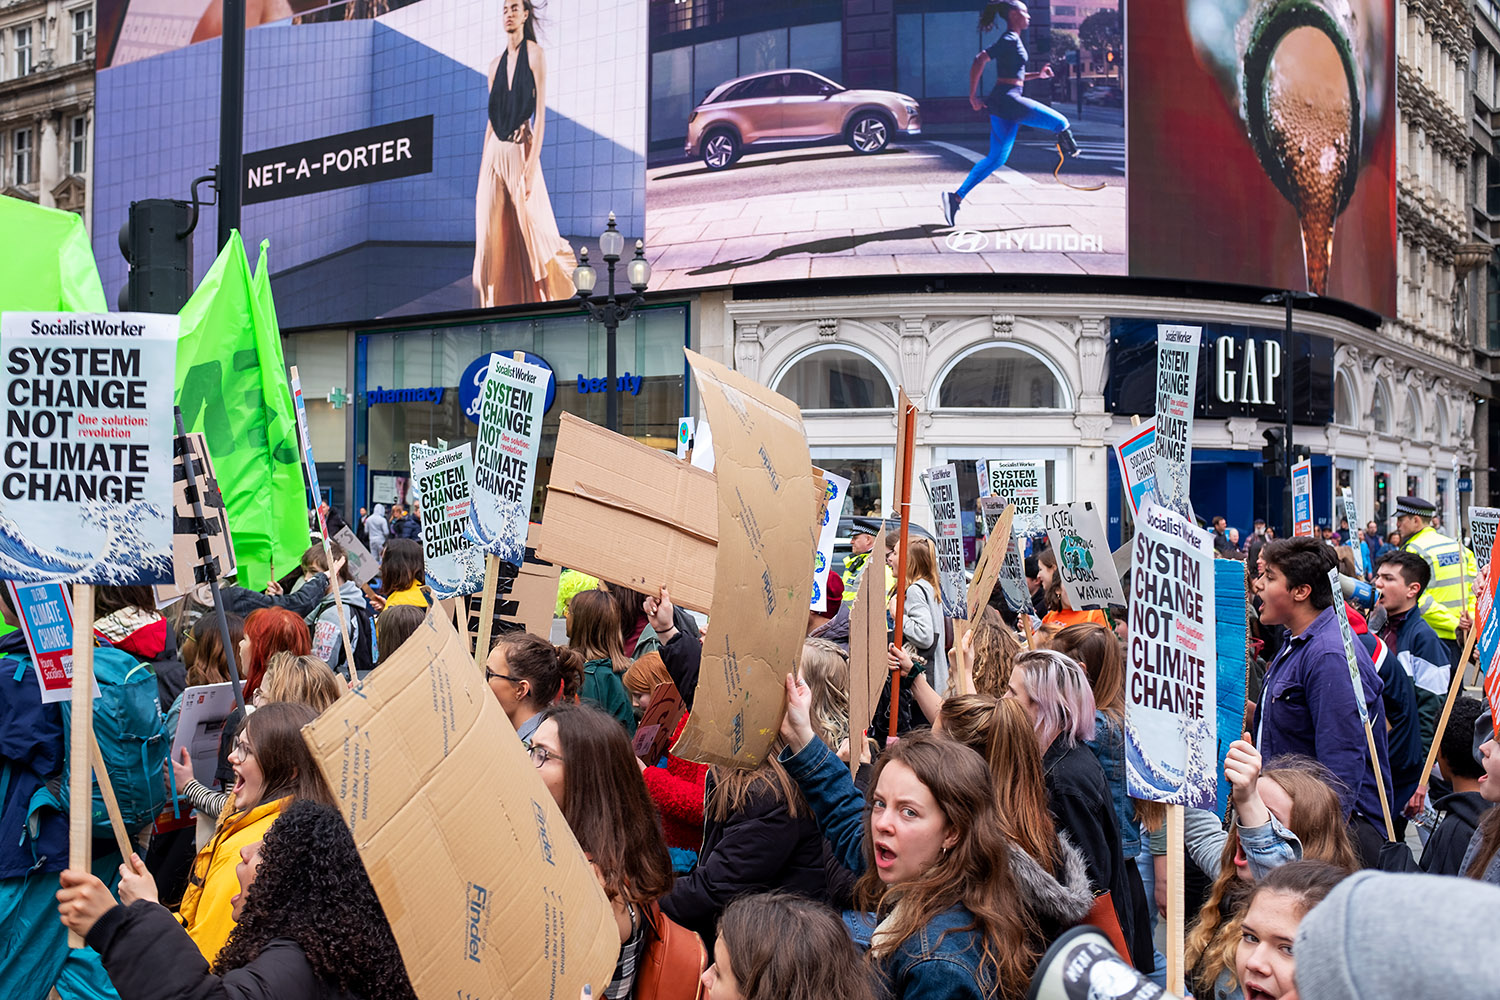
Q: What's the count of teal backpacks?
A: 1